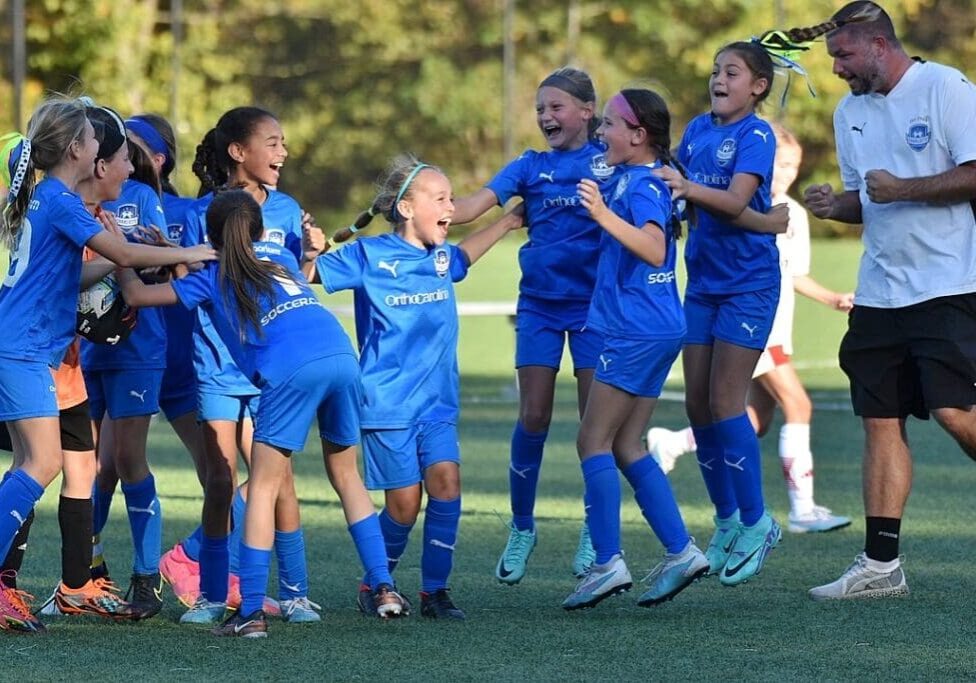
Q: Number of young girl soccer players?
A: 11